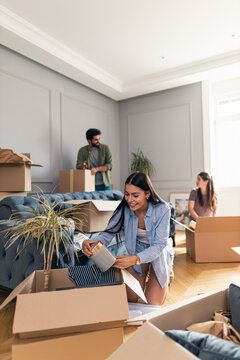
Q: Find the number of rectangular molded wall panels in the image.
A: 3